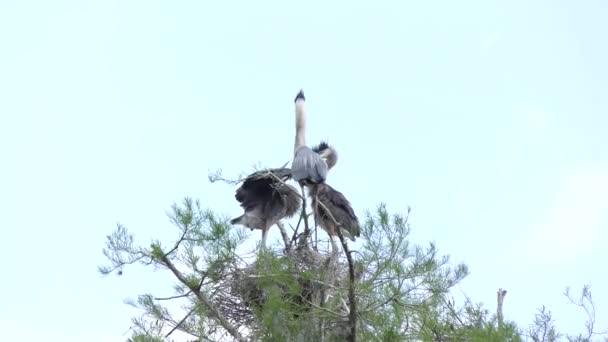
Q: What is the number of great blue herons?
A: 3